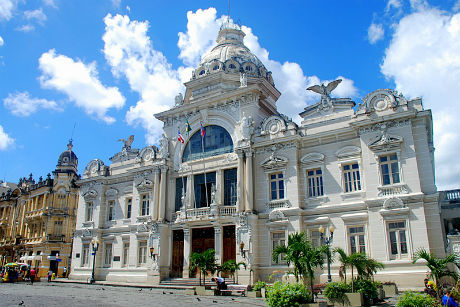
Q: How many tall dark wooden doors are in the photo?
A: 3